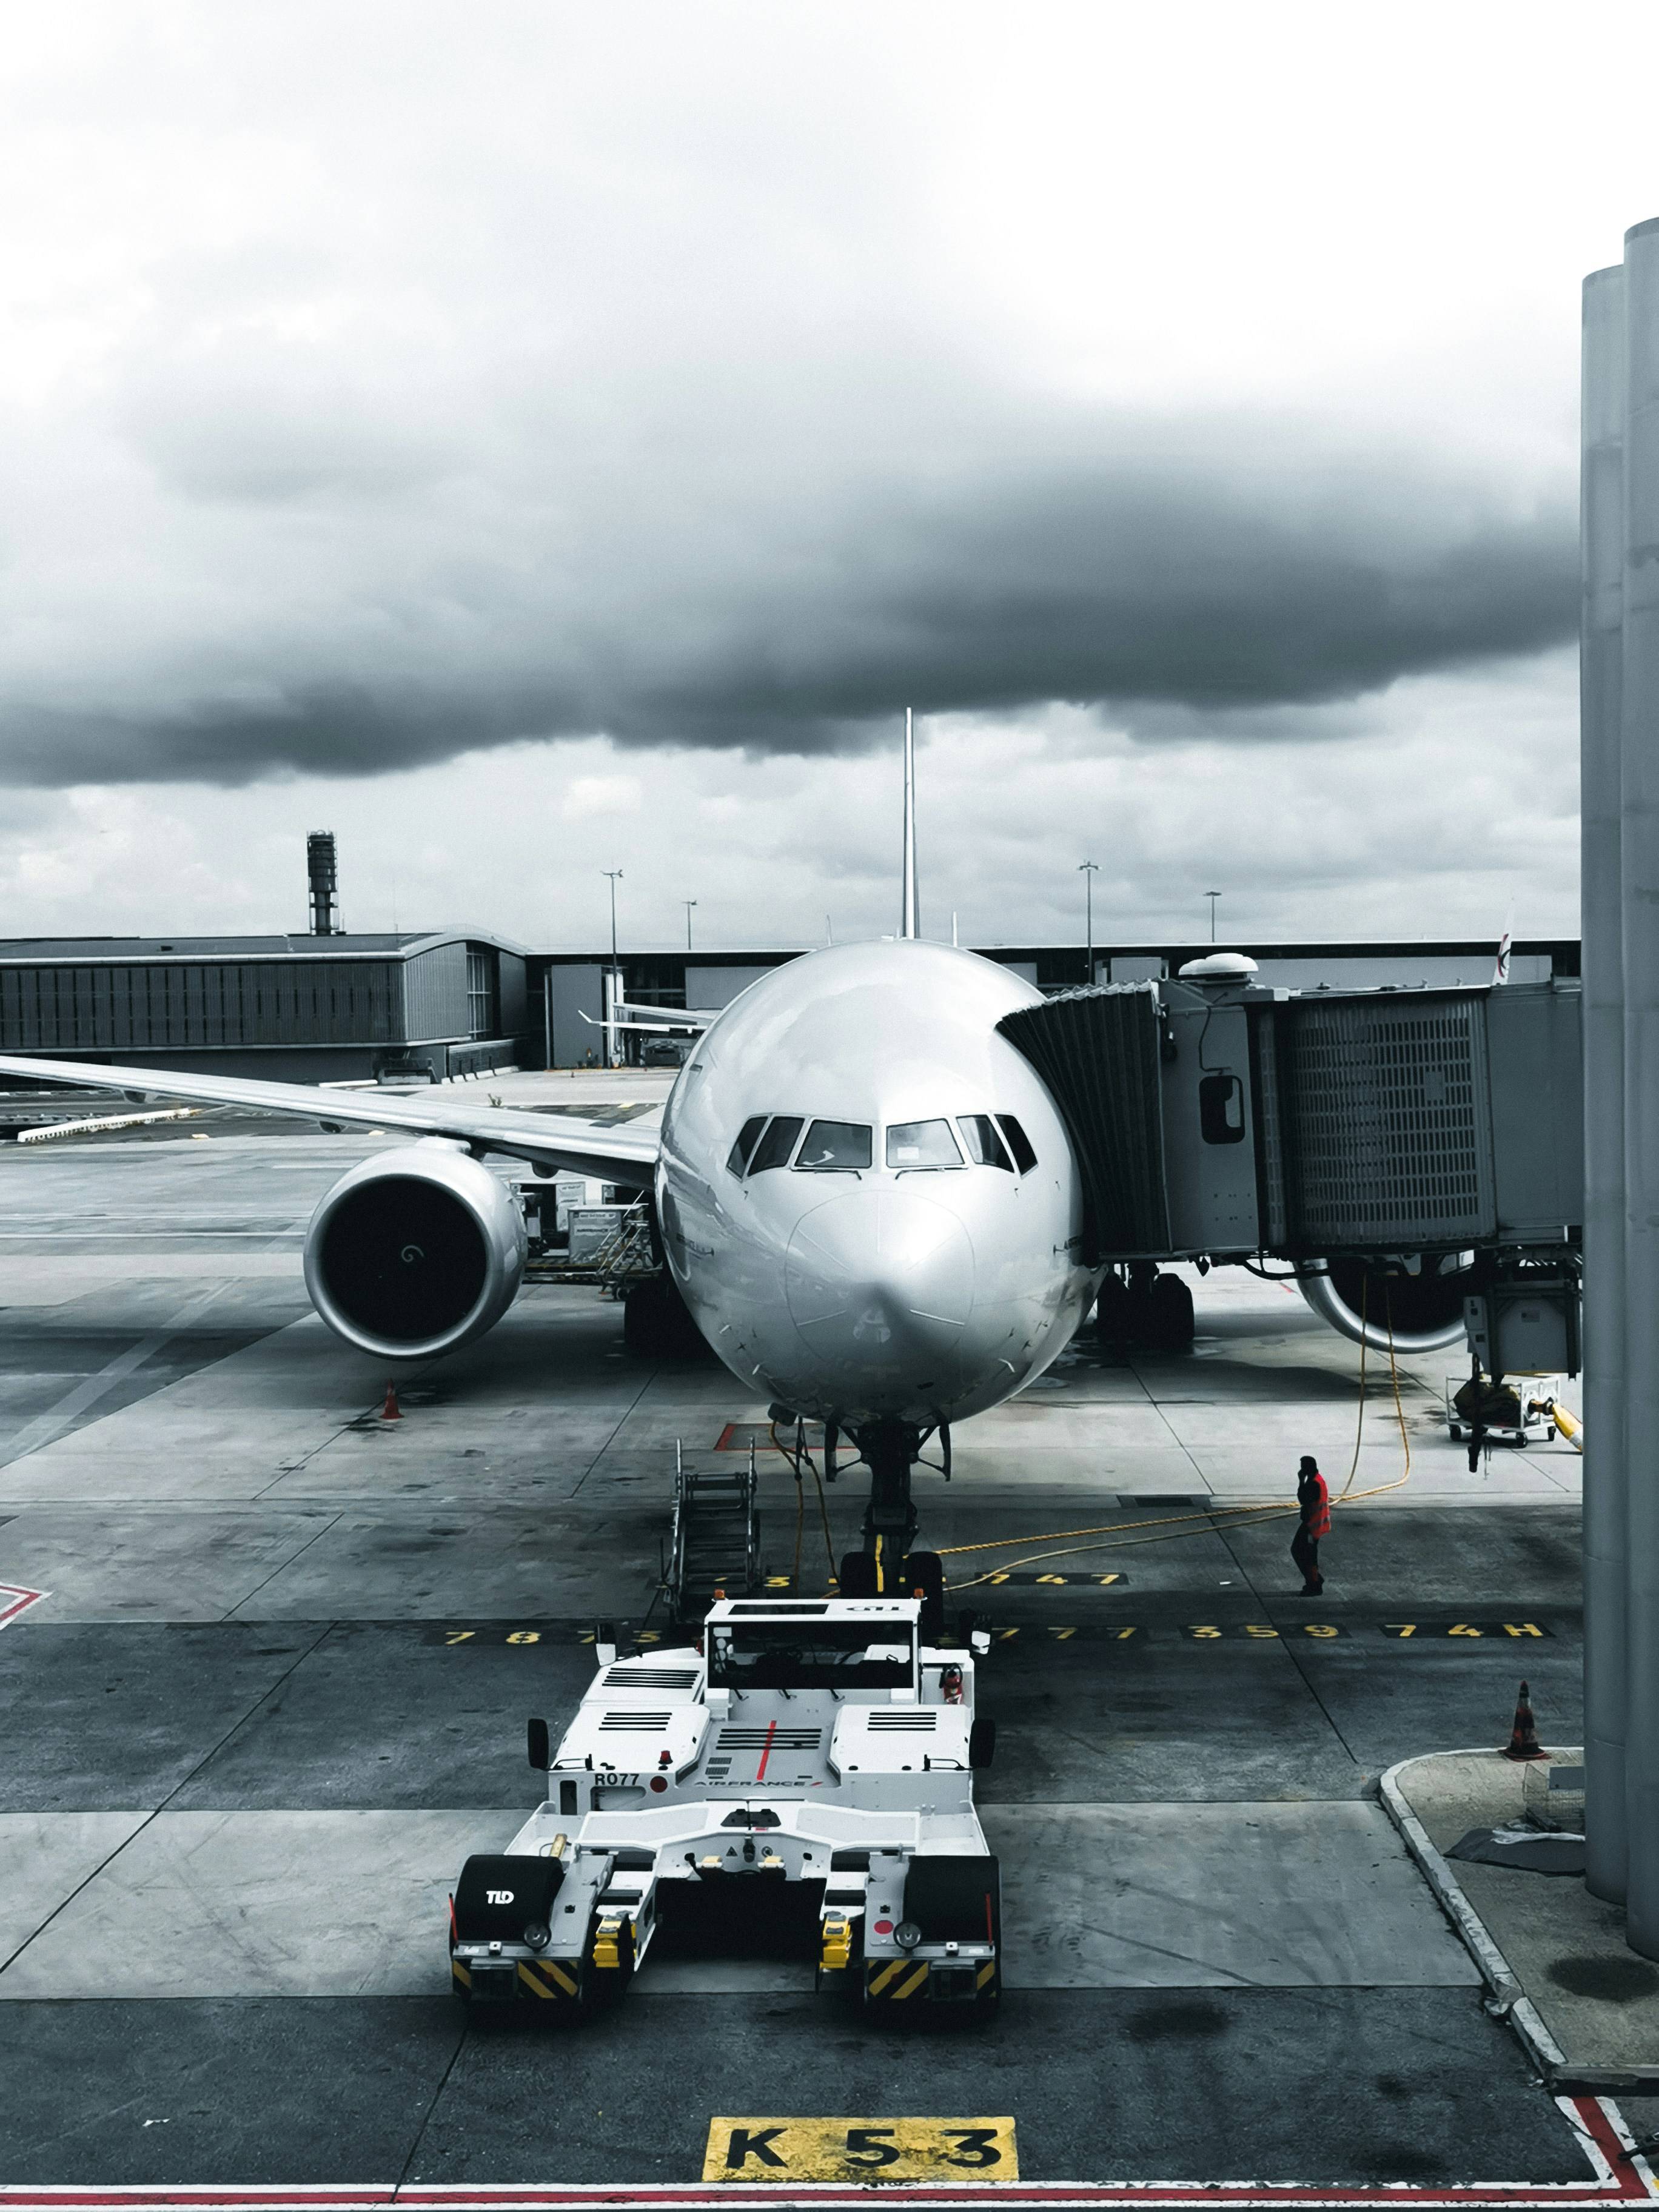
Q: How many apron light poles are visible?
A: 4